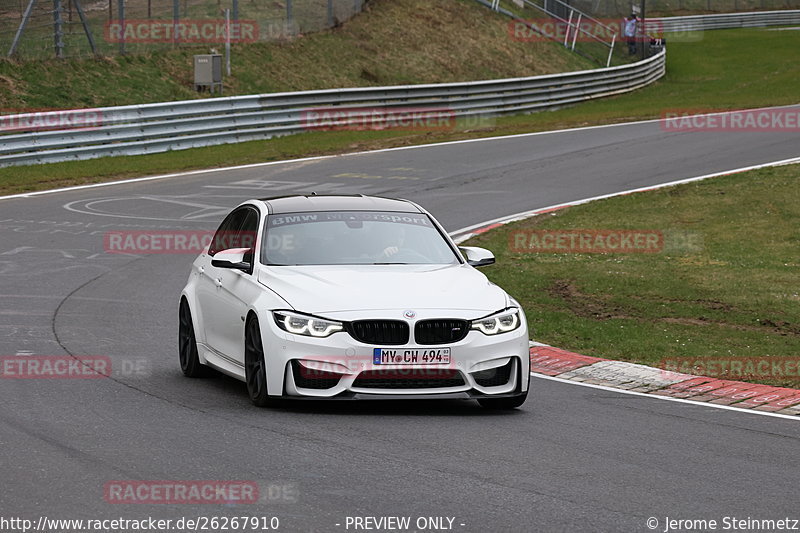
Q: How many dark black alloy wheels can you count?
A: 2